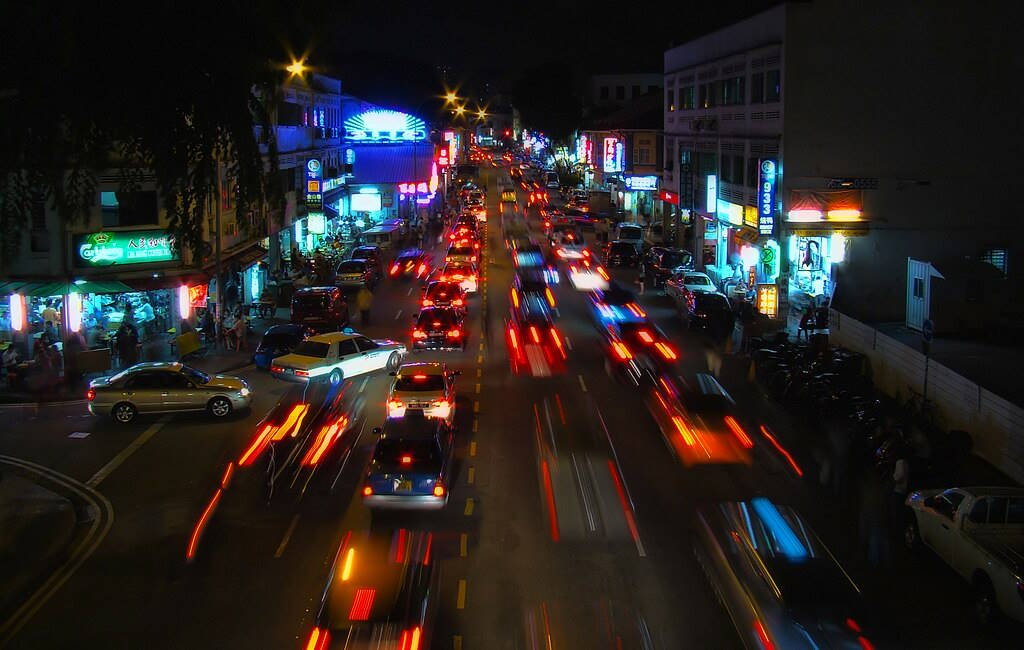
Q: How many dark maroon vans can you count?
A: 1